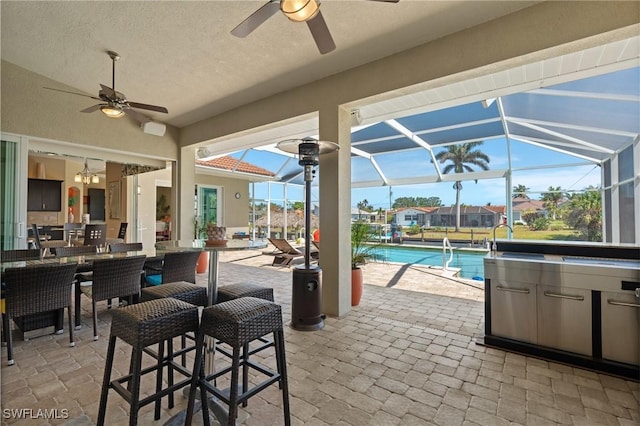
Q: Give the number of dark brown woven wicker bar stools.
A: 4